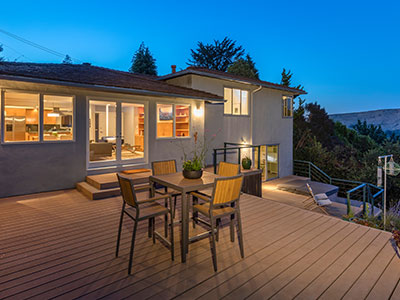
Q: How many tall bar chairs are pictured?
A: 4